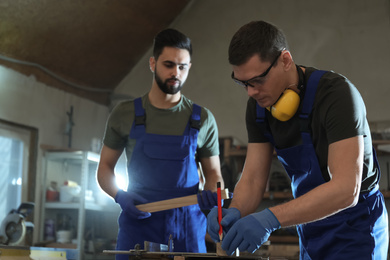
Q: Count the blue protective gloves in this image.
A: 4